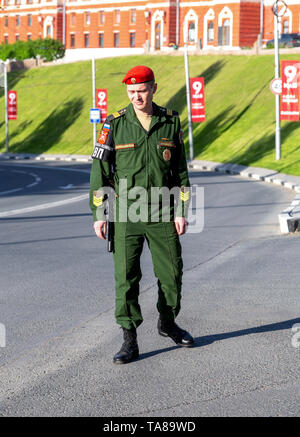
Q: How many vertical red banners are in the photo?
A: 4